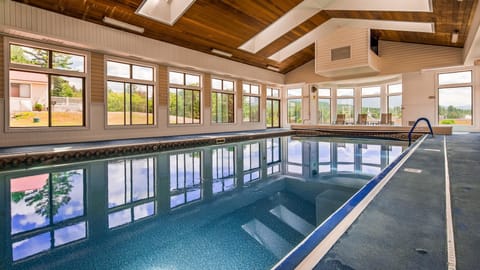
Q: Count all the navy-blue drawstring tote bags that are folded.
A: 0